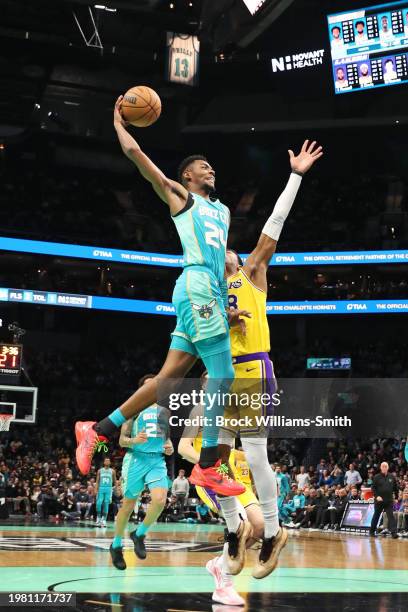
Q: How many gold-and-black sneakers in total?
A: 2